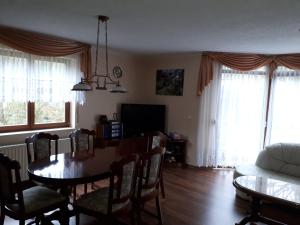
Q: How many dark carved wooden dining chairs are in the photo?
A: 6